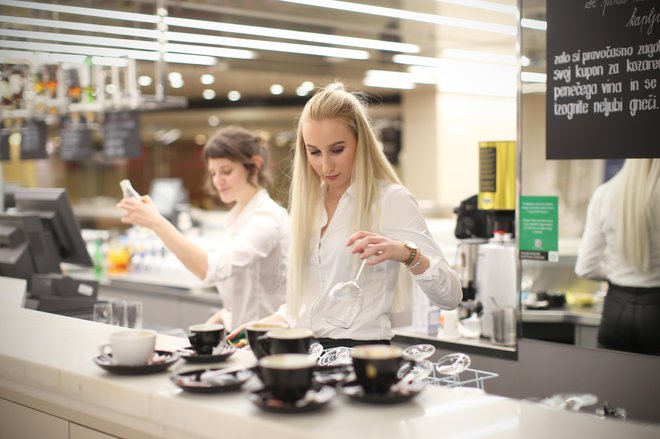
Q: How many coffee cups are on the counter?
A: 6